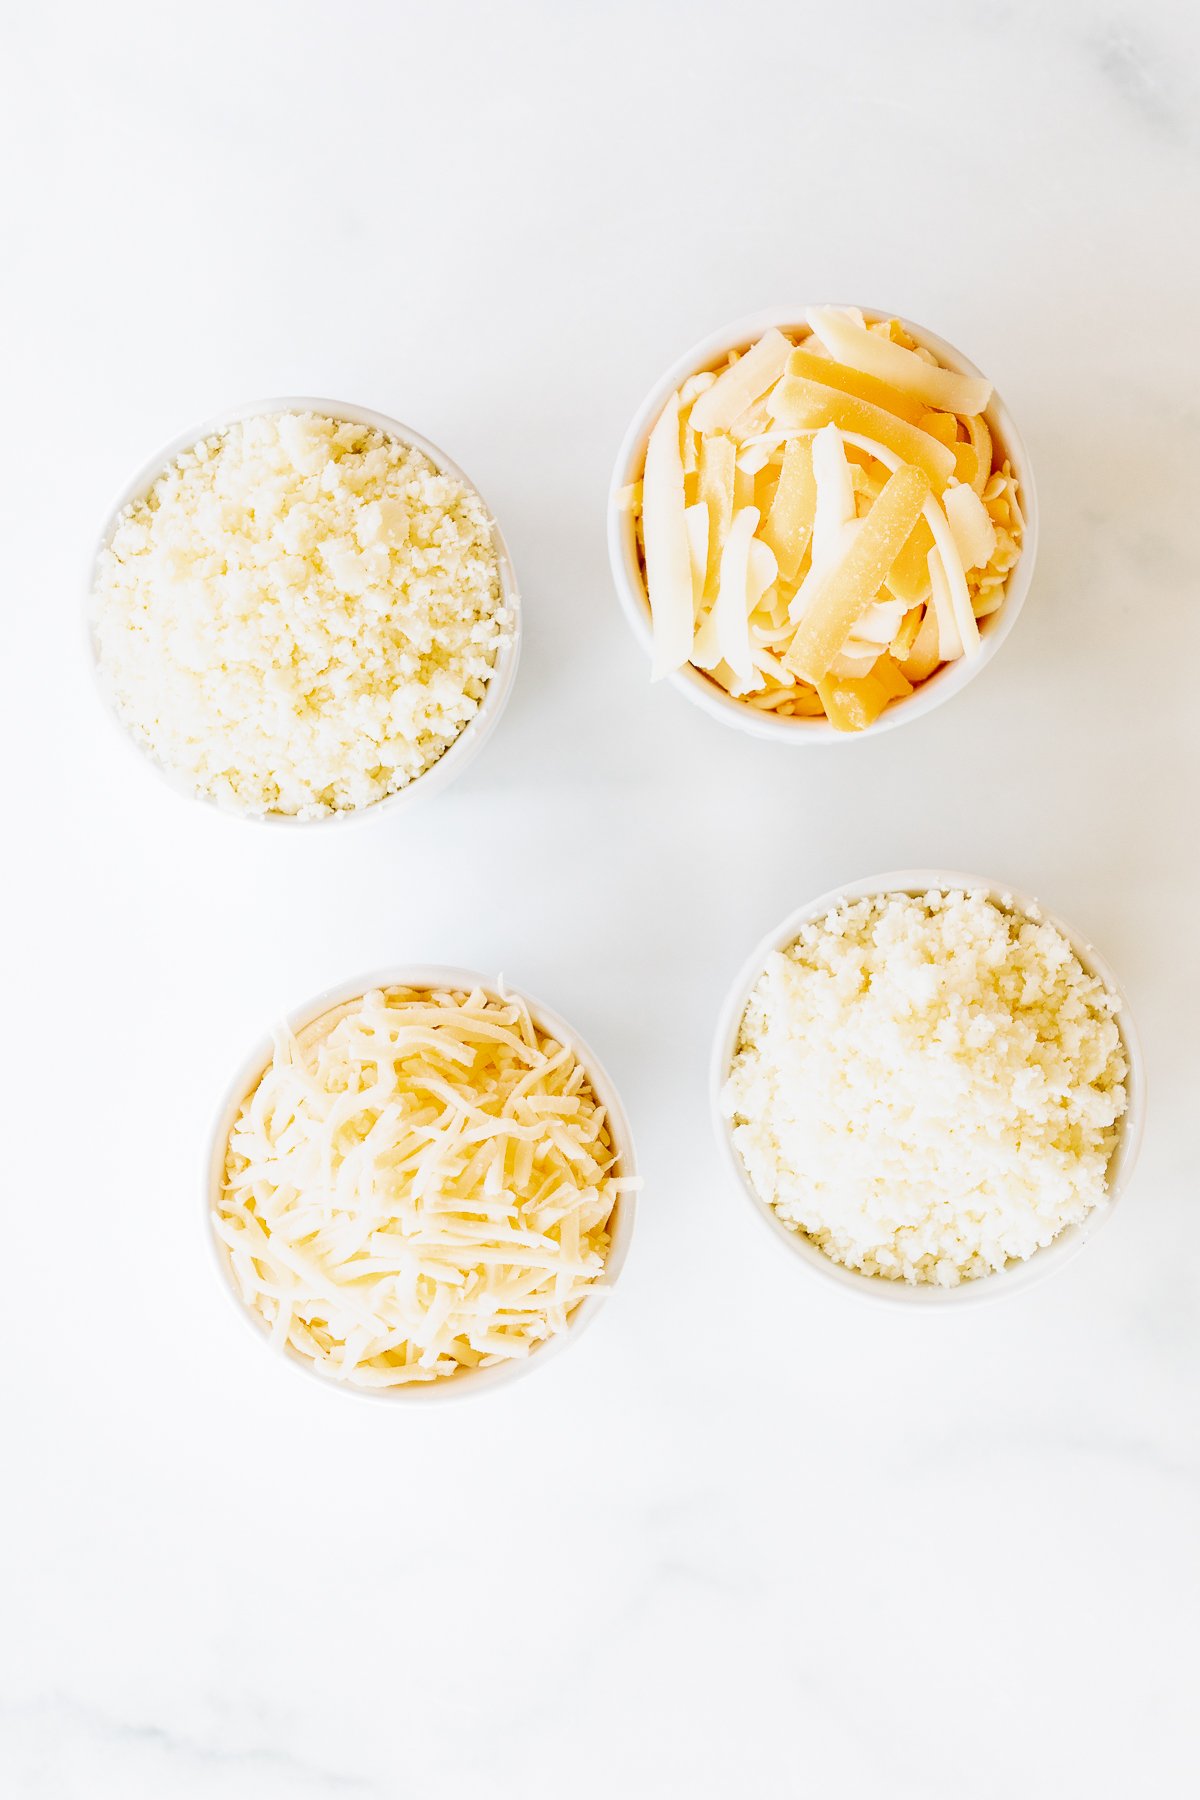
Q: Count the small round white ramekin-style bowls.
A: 4